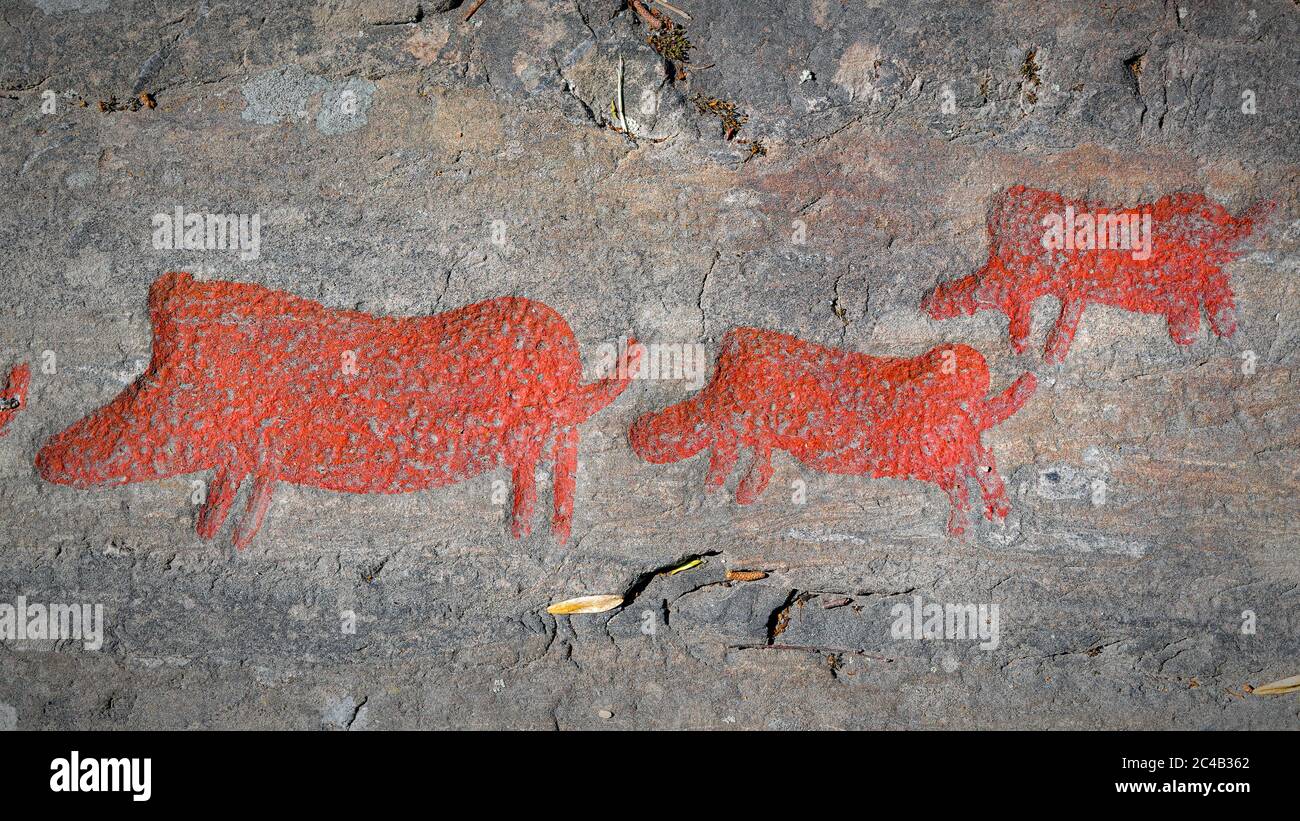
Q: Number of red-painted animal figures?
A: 3